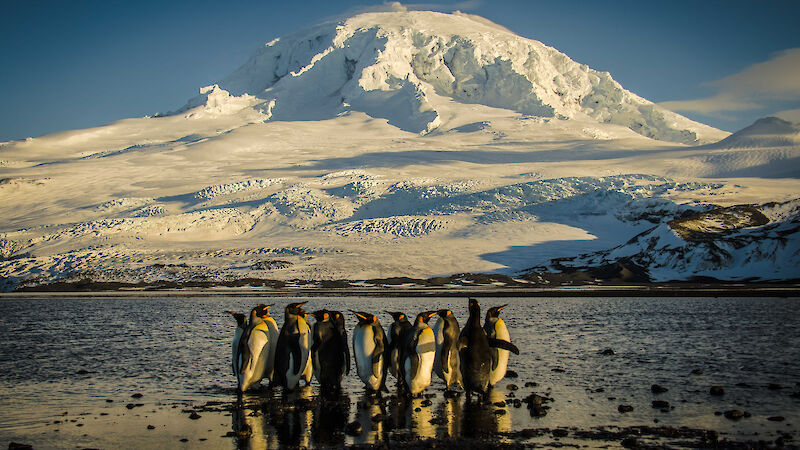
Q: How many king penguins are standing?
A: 13